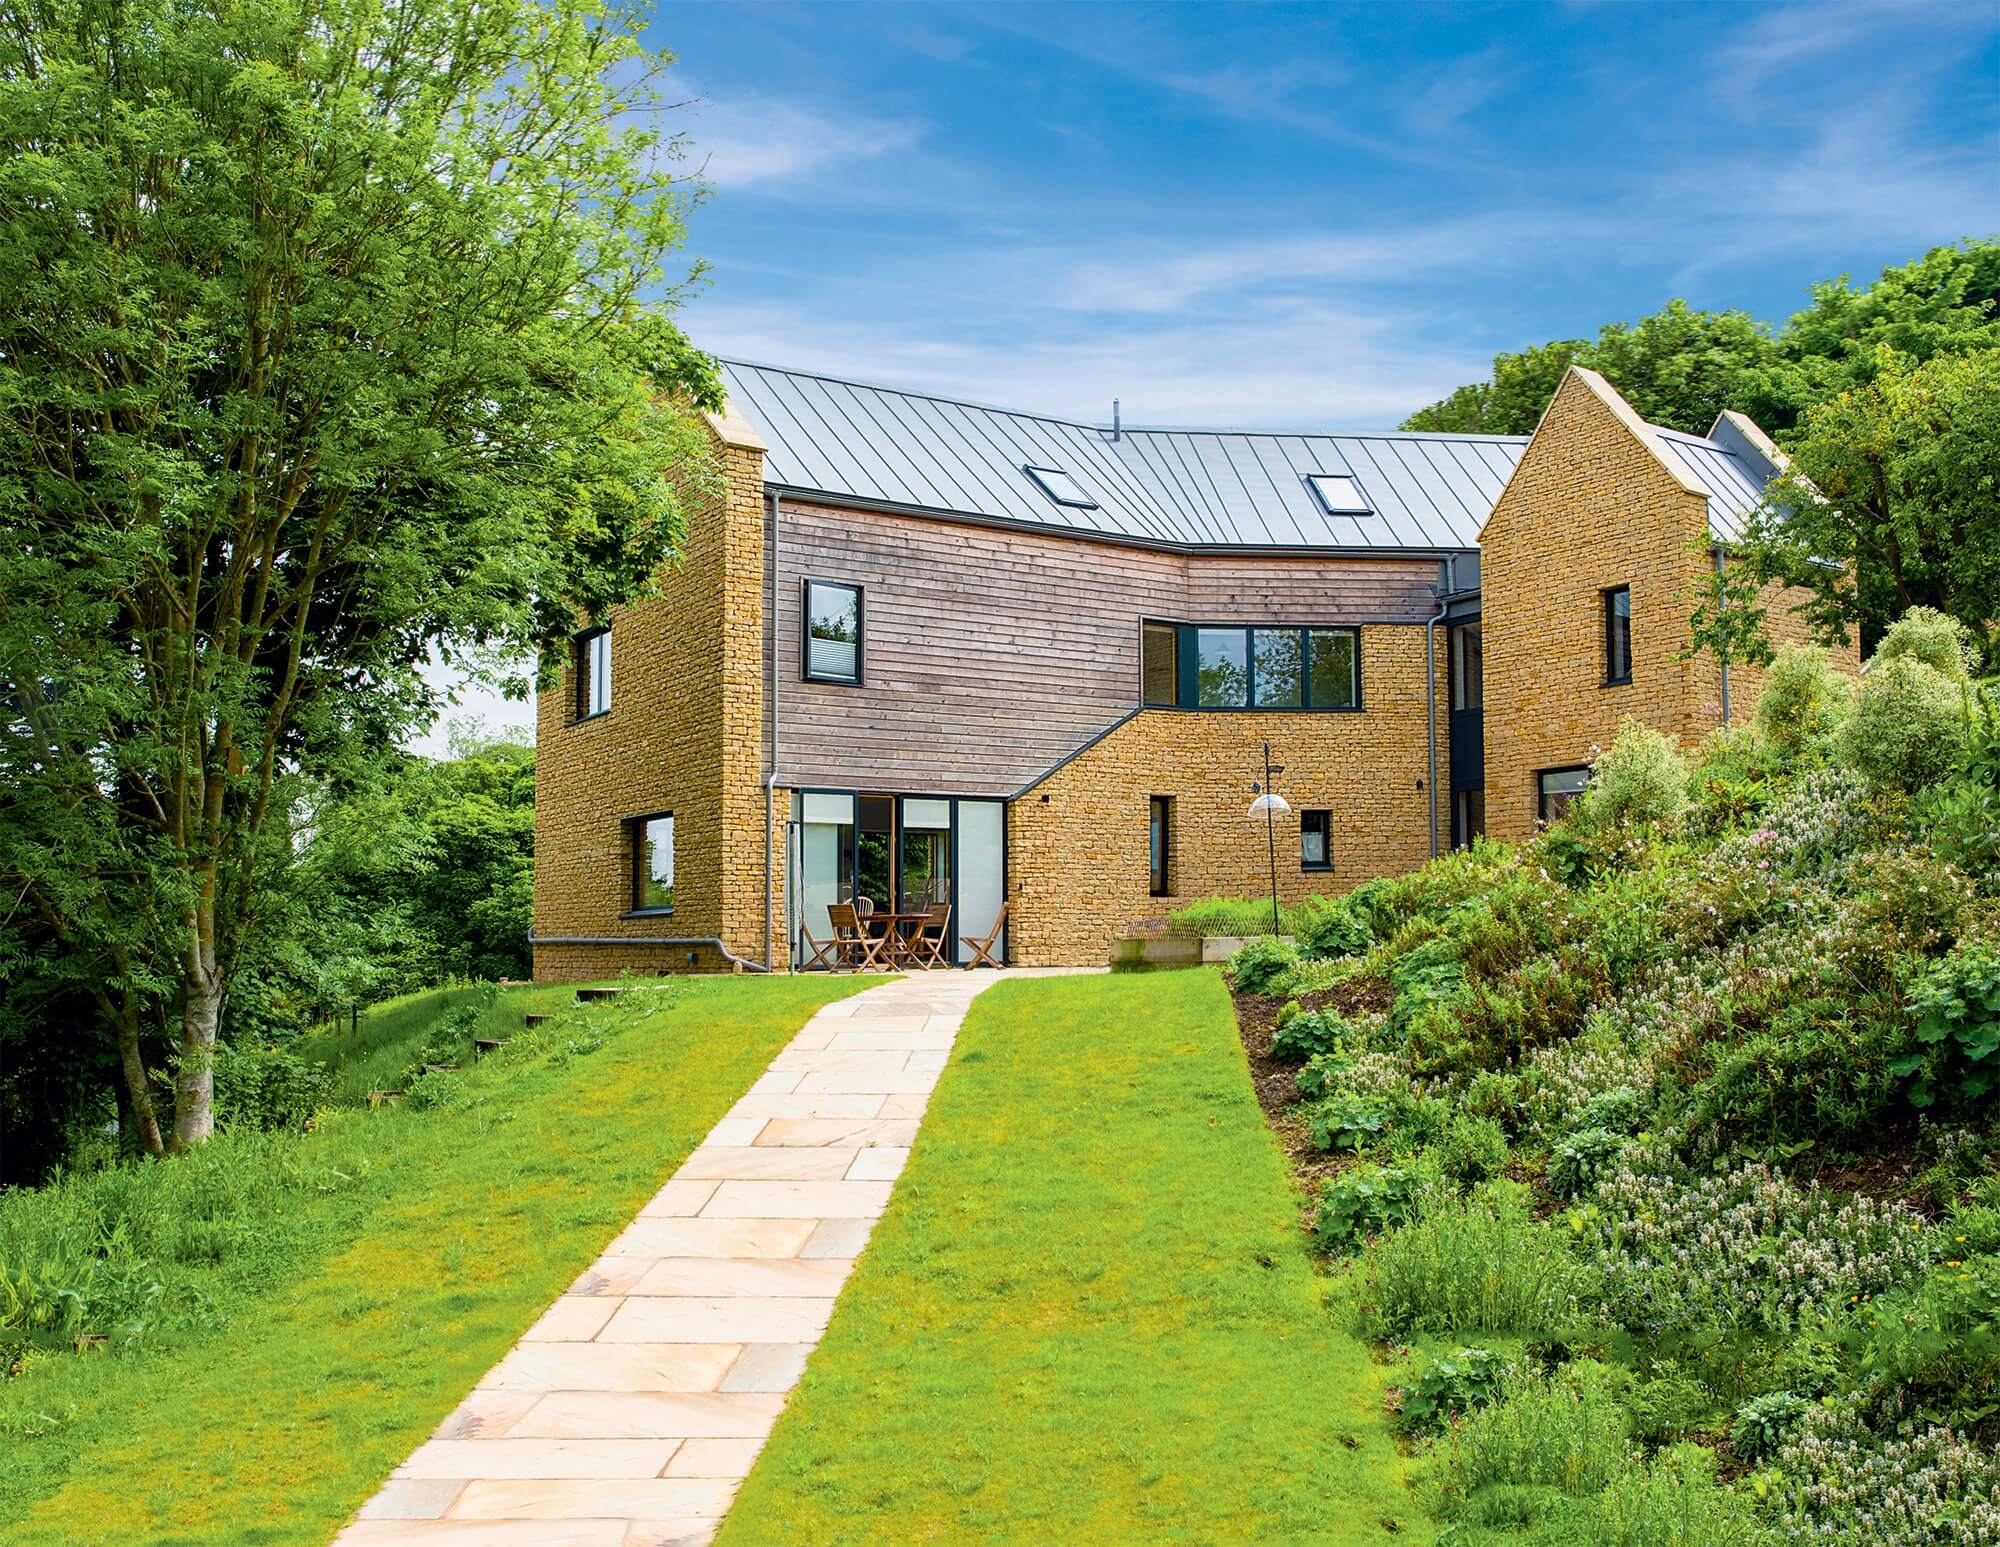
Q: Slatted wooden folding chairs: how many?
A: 4